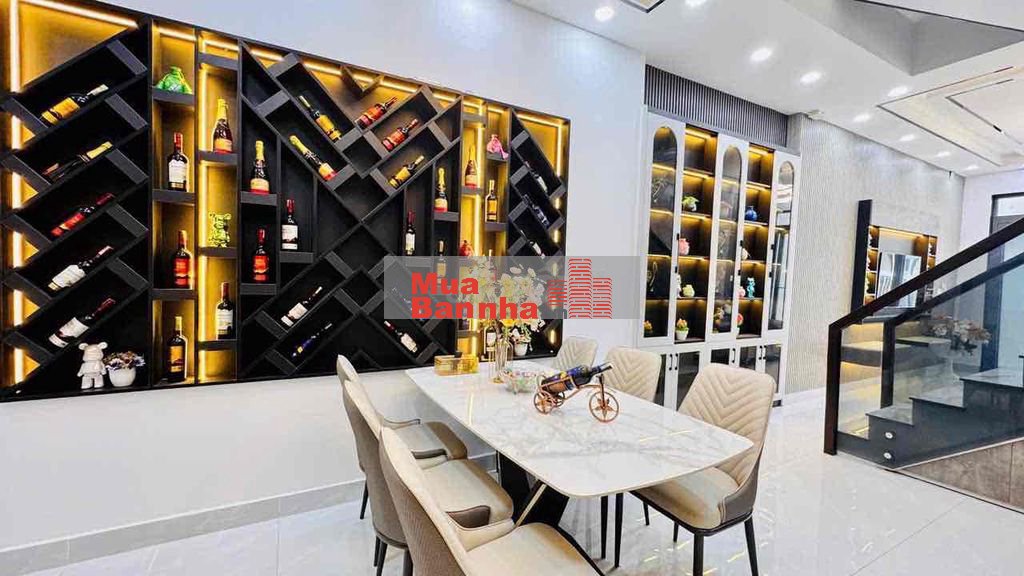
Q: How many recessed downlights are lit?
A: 9